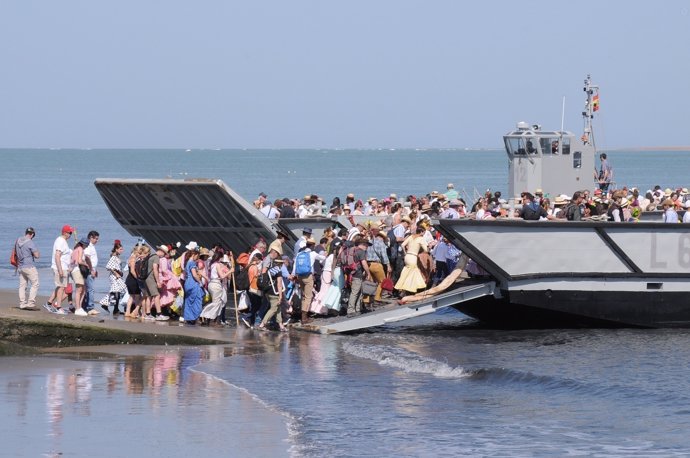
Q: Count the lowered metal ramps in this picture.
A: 1